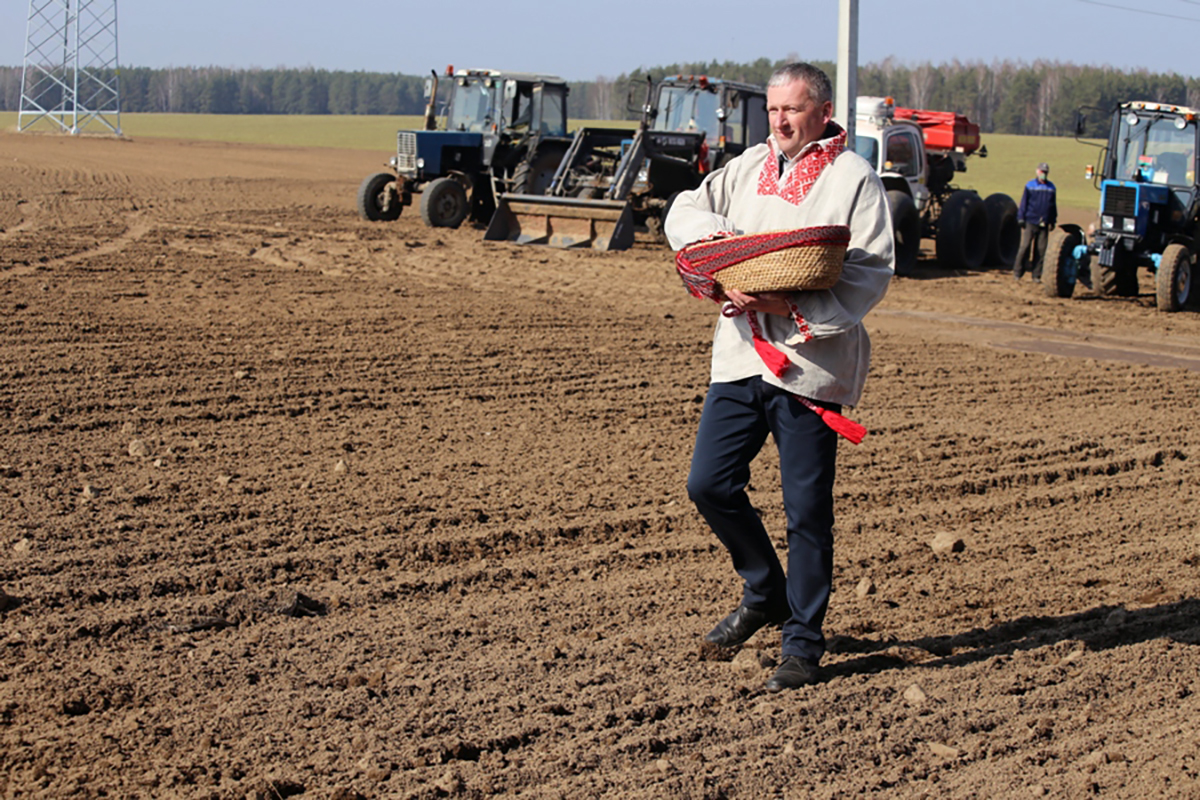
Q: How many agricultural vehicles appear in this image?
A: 4